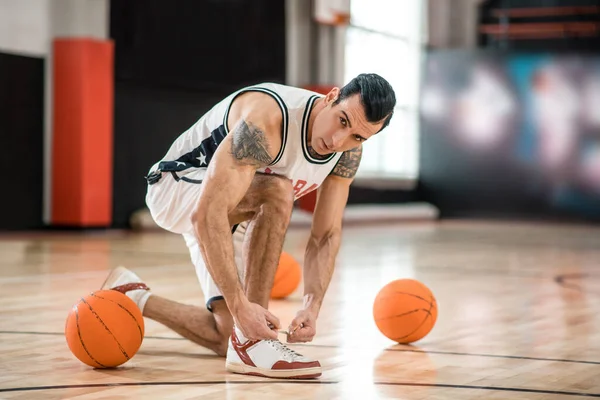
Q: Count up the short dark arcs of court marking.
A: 1